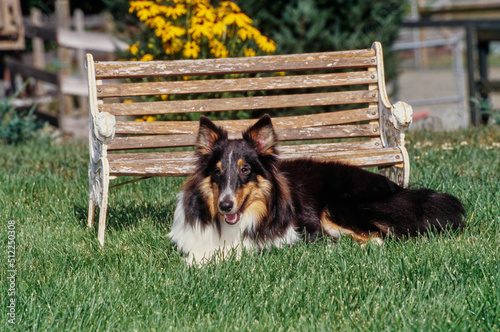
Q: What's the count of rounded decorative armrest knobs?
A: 2